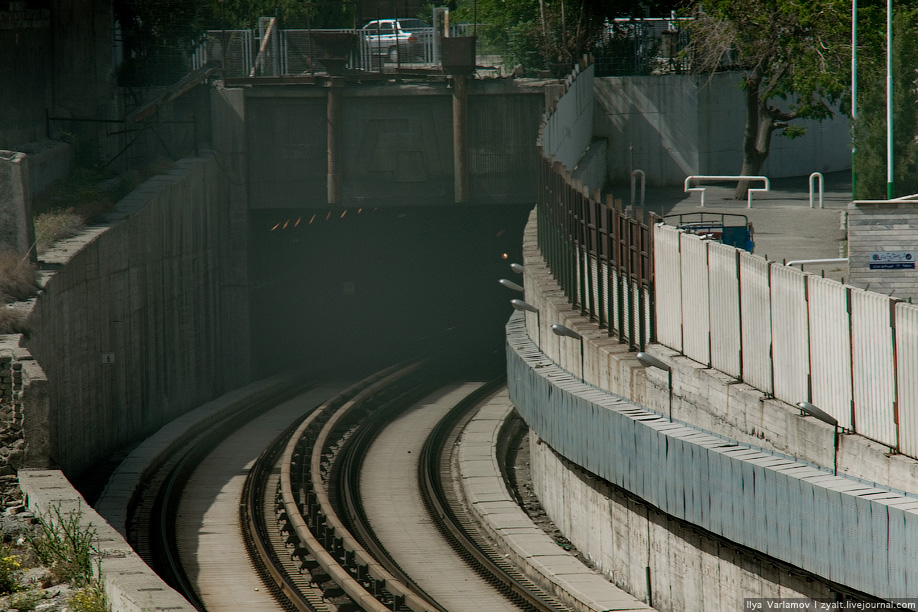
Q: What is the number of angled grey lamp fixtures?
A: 6